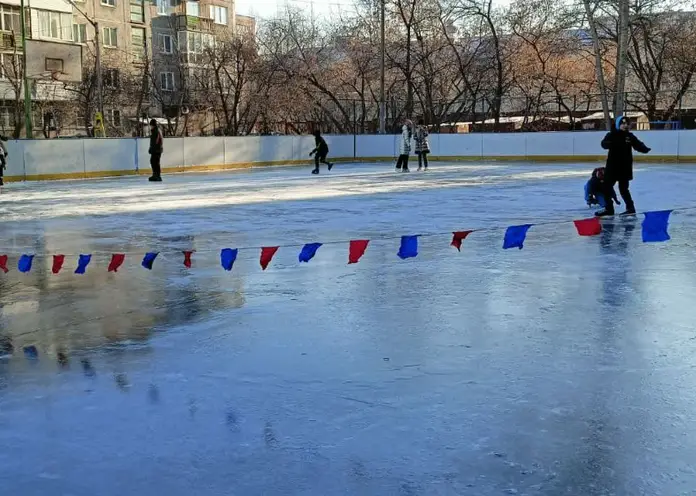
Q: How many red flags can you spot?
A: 8